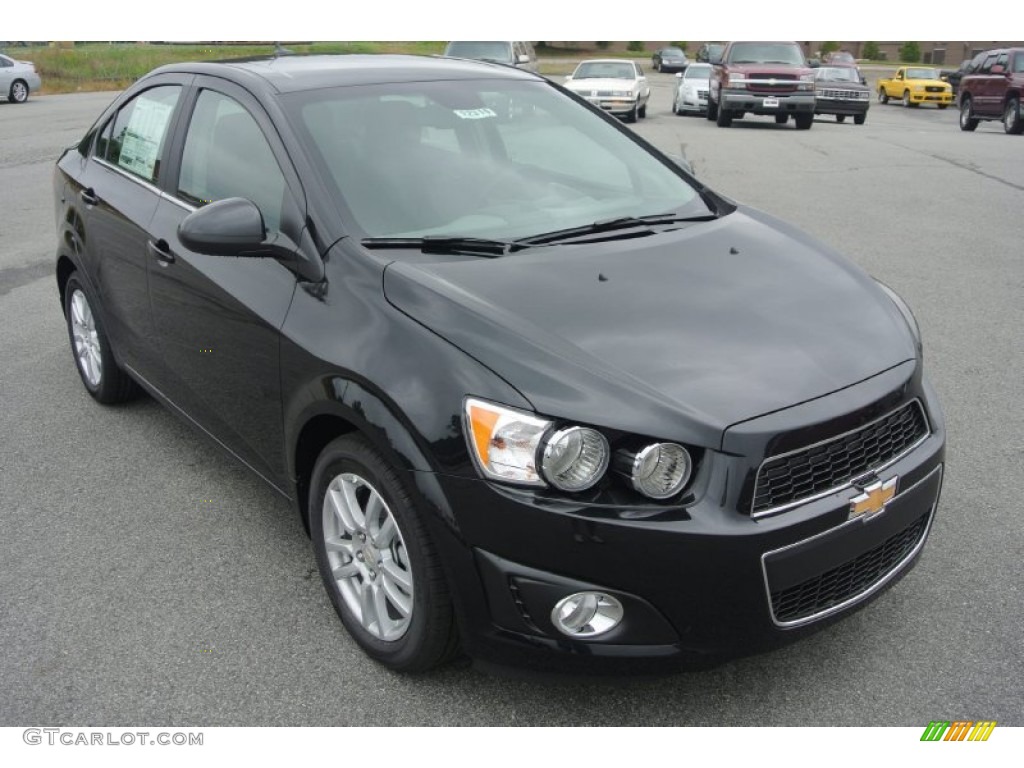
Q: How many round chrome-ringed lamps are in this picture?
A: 3